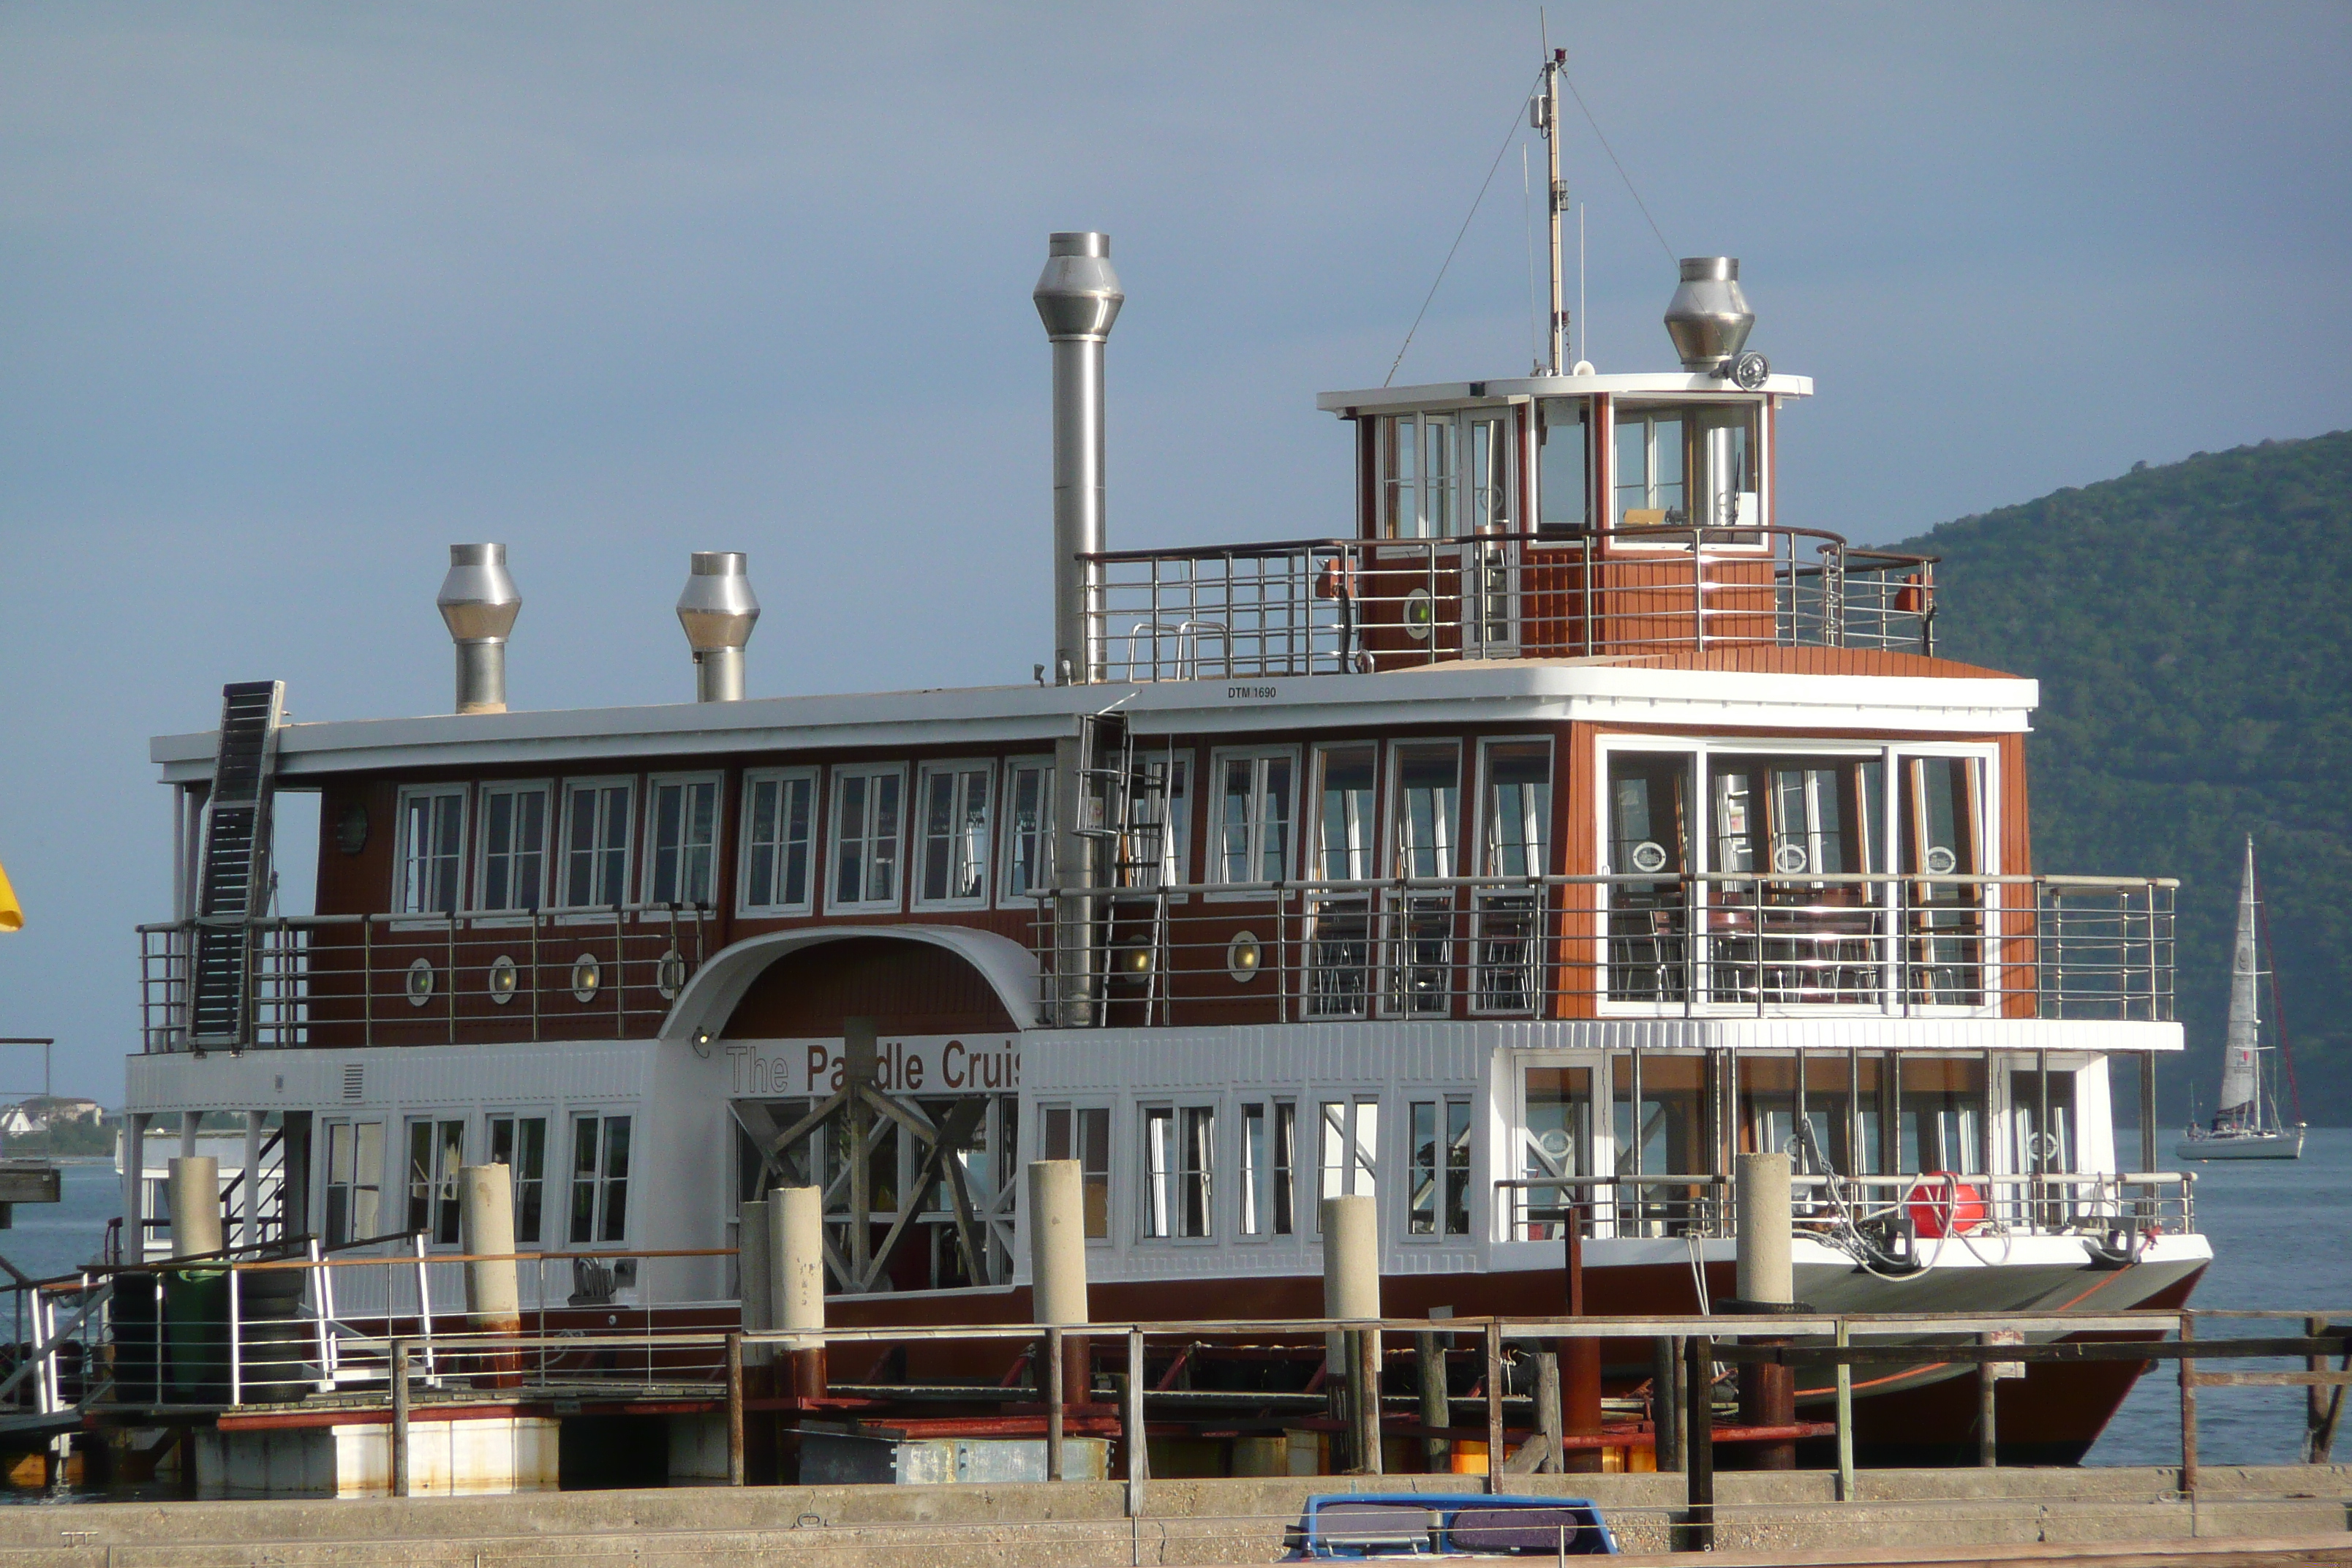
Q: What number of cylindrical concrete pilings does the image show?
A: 7